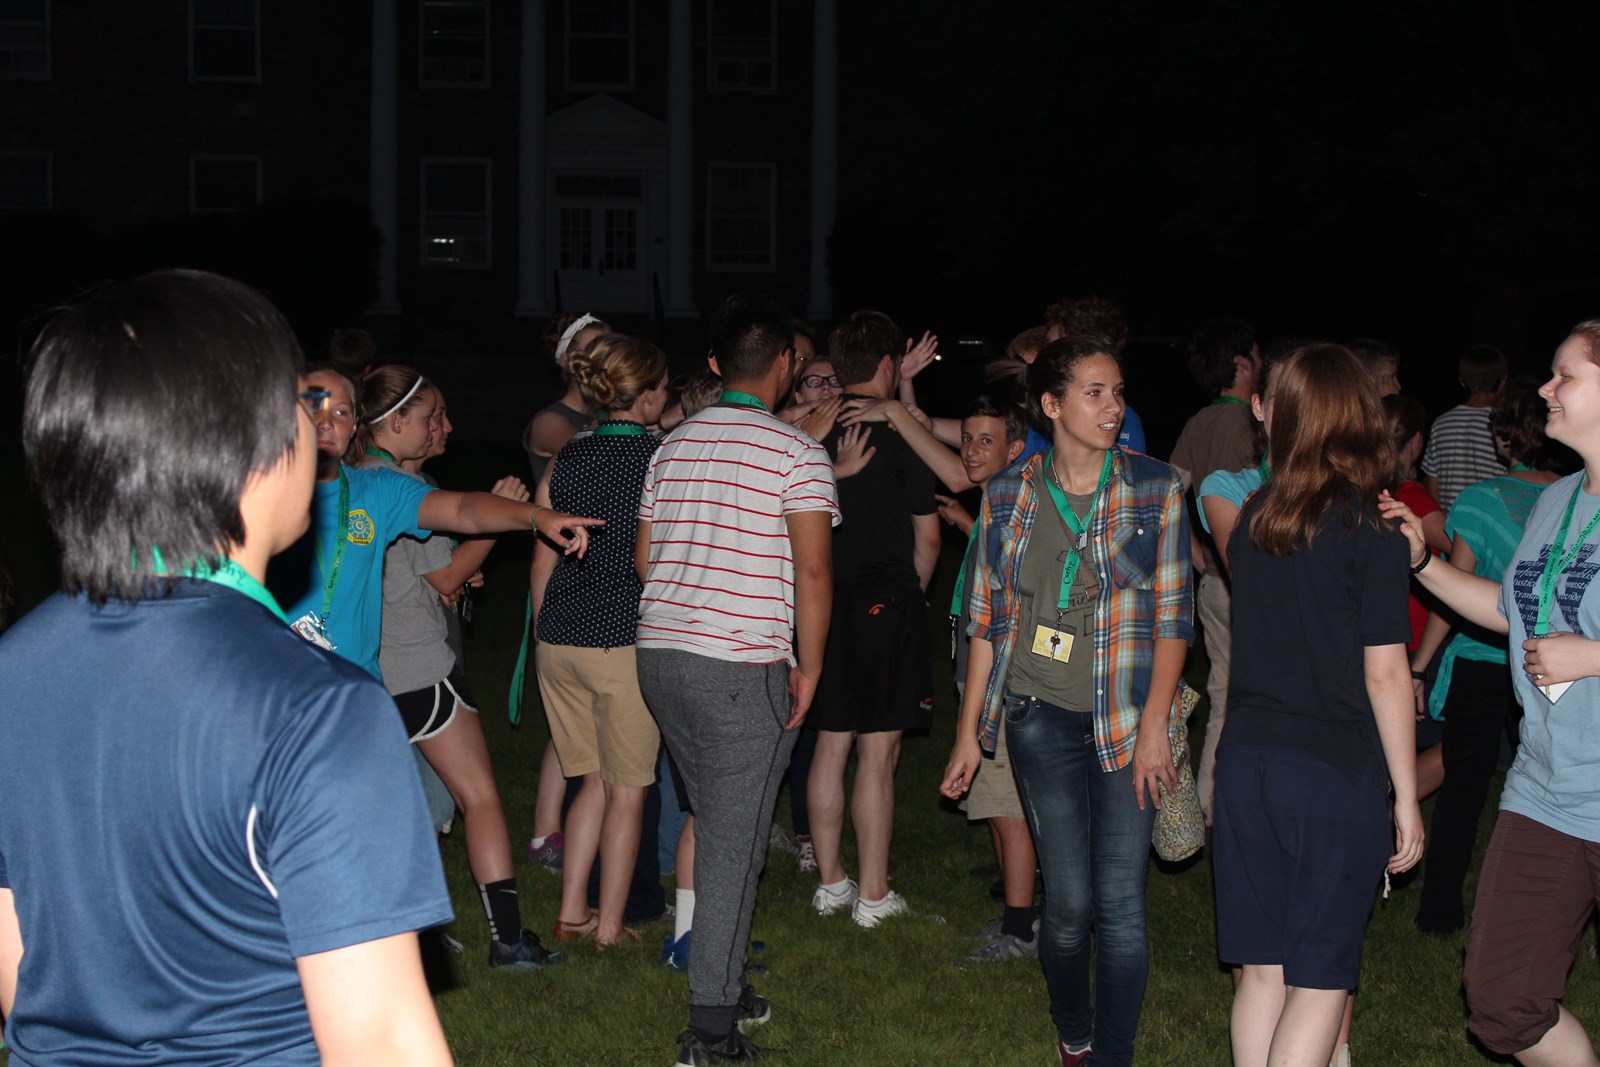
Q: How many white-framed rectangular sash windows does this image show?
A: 9